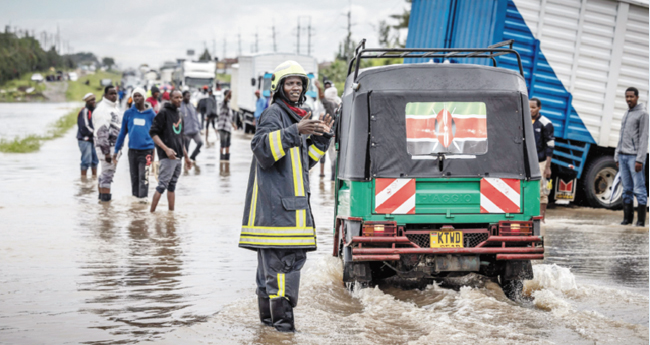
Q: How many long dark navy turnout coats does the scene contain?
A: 1